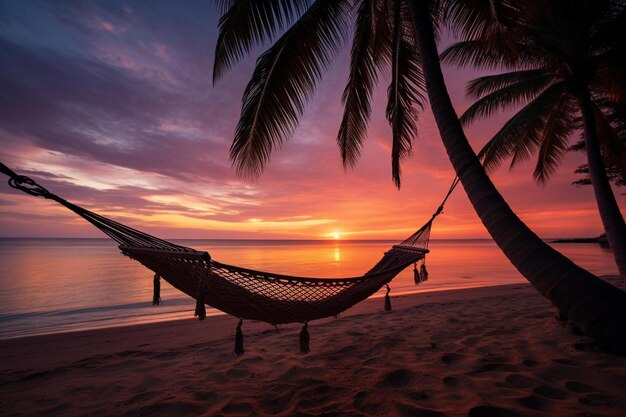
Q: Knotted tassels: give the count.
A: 7